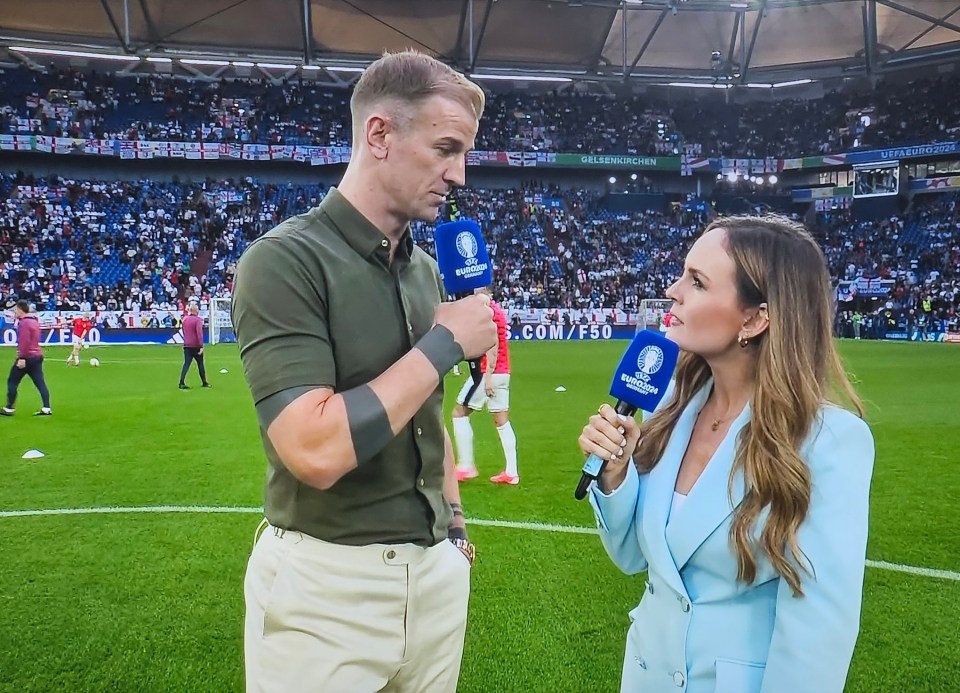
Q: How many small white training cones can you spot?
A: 3